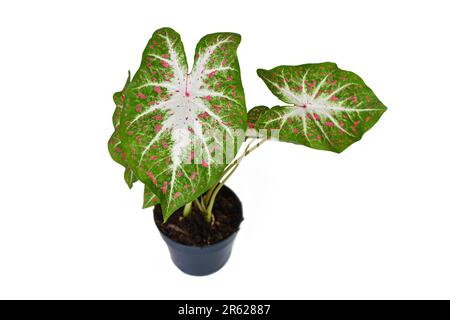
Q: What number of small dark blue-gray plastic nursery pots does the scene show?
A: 1